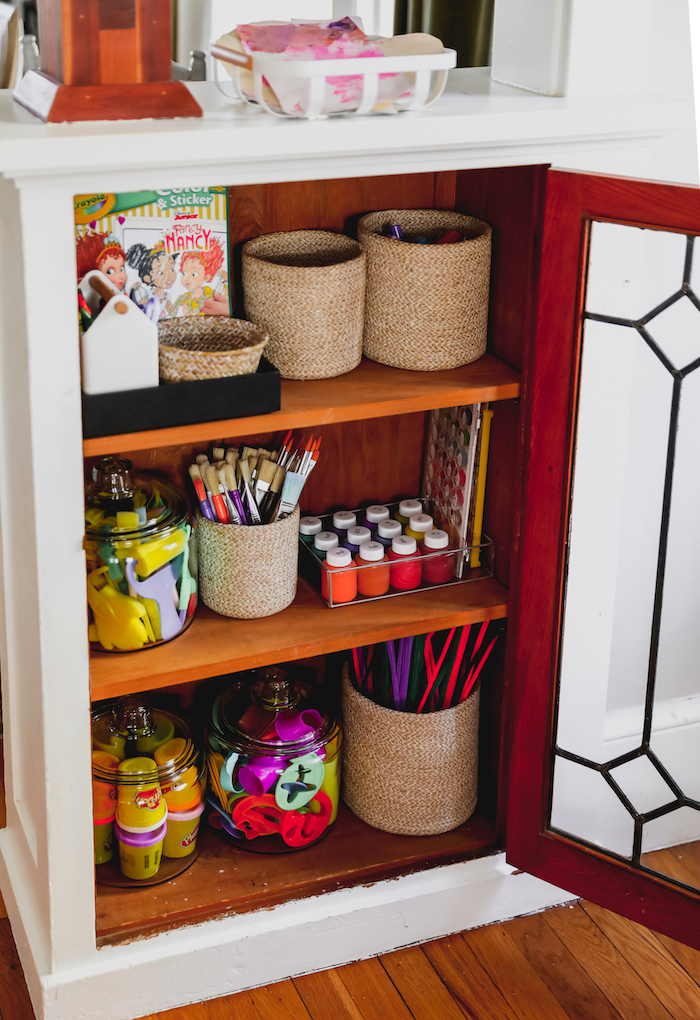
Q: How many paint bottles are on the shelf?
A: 12